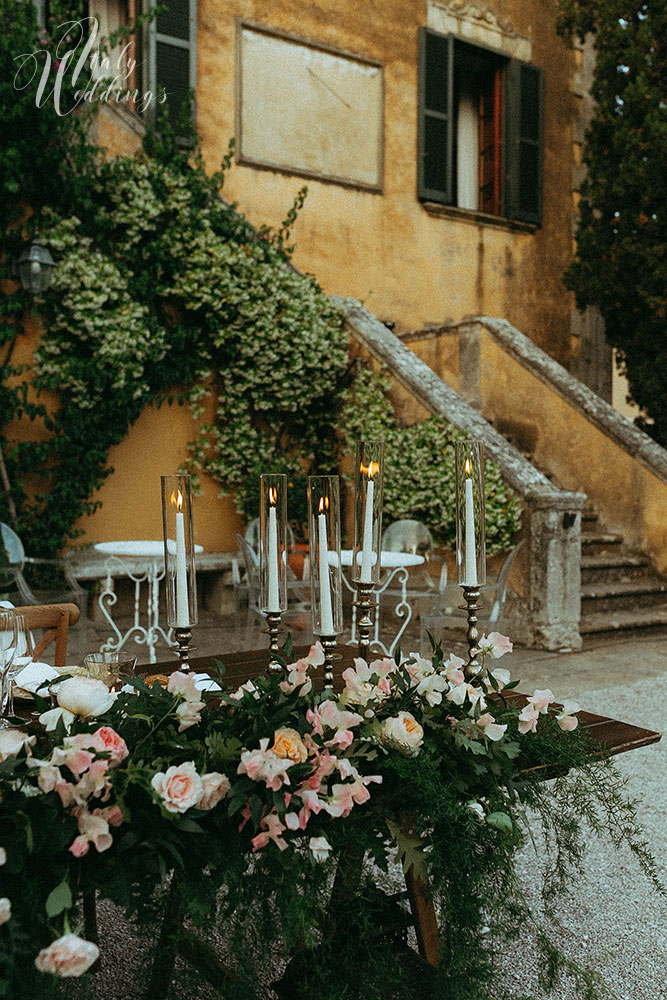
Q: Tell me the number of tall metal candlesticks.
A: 5